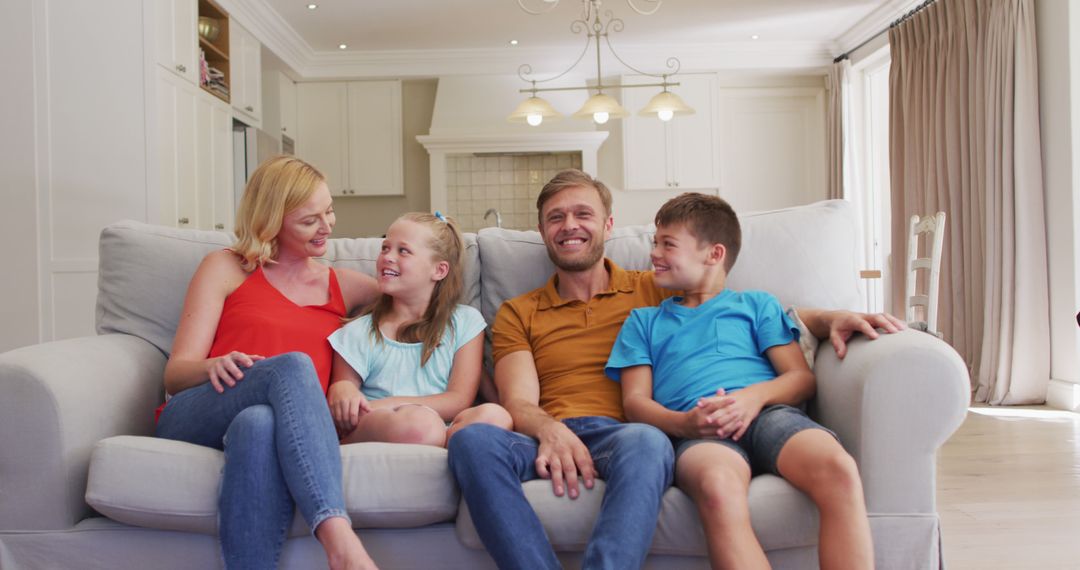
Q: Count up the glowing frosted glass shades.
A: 3